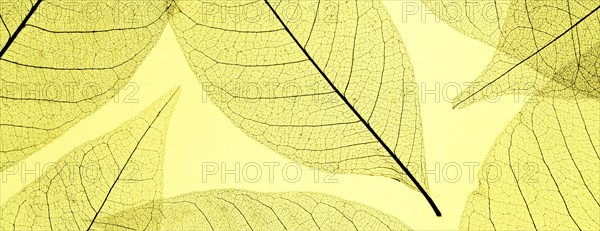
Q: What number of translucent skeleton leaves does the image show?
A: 7